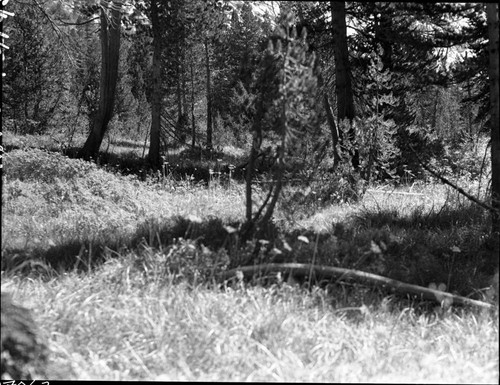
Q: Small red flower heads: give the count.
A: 0